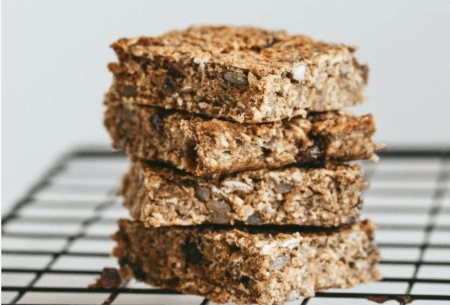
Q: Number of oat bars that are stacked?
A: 4